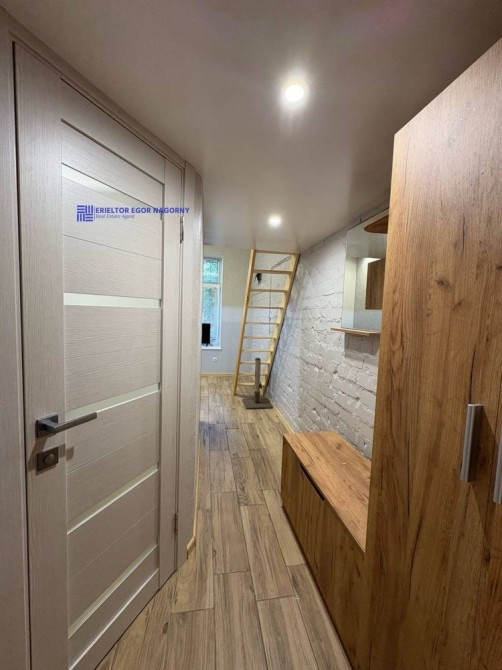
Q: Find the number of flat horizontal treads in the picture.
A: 10